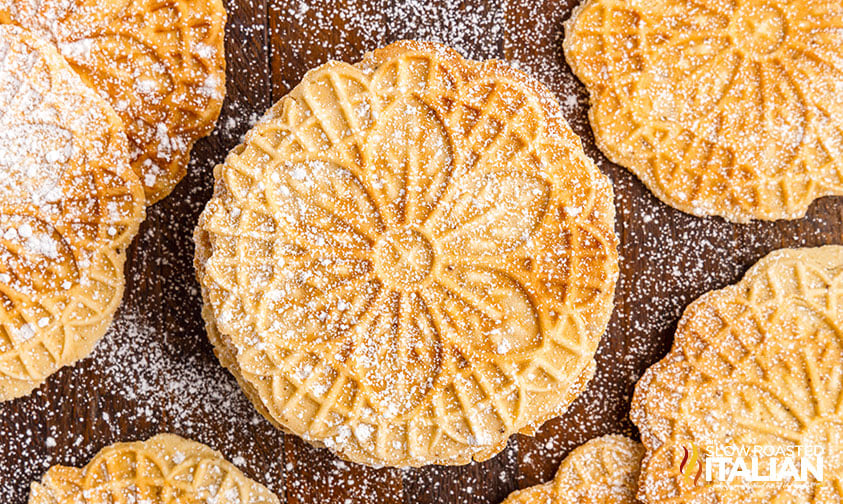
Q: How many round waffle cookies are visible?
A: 7